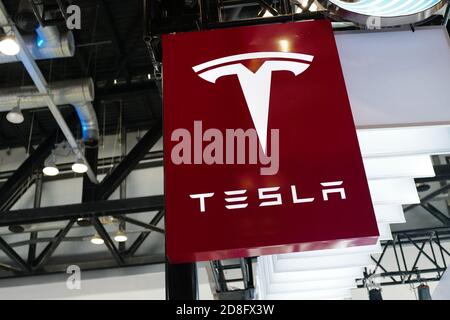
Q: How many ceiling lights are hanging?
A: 6